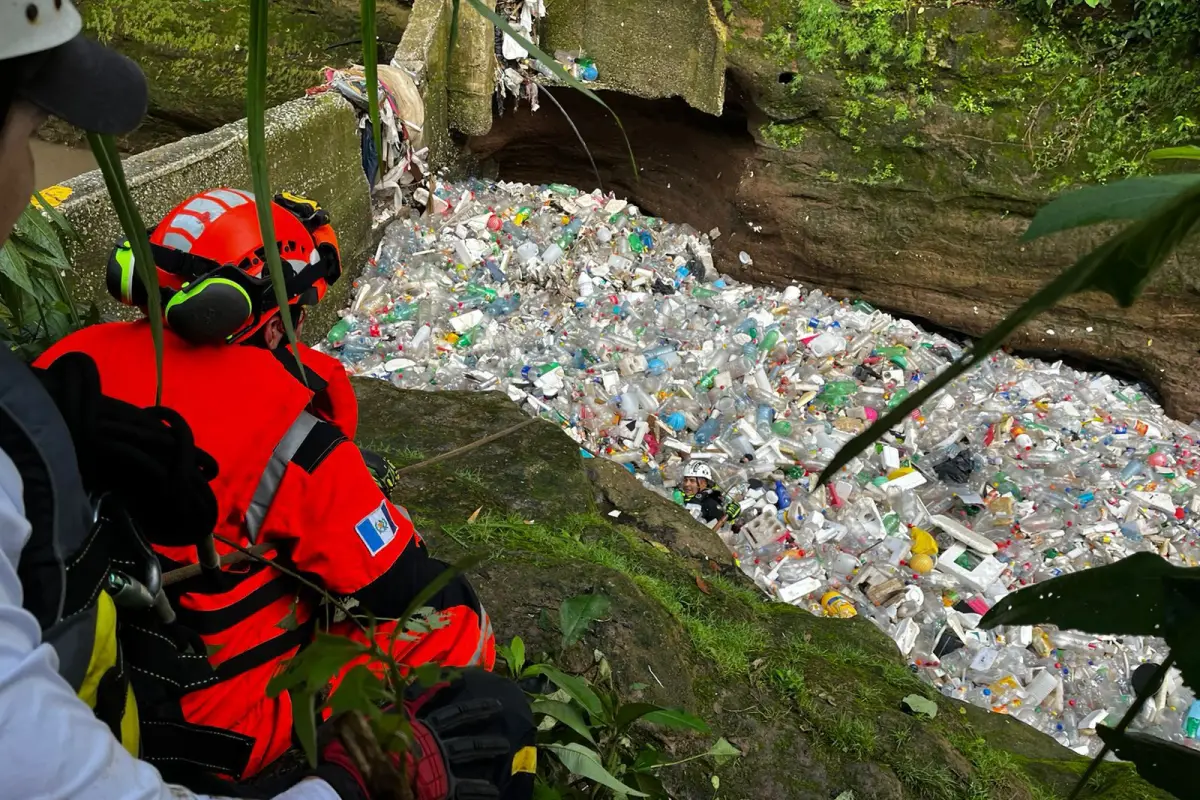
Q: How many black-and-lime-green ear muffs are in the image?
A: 2